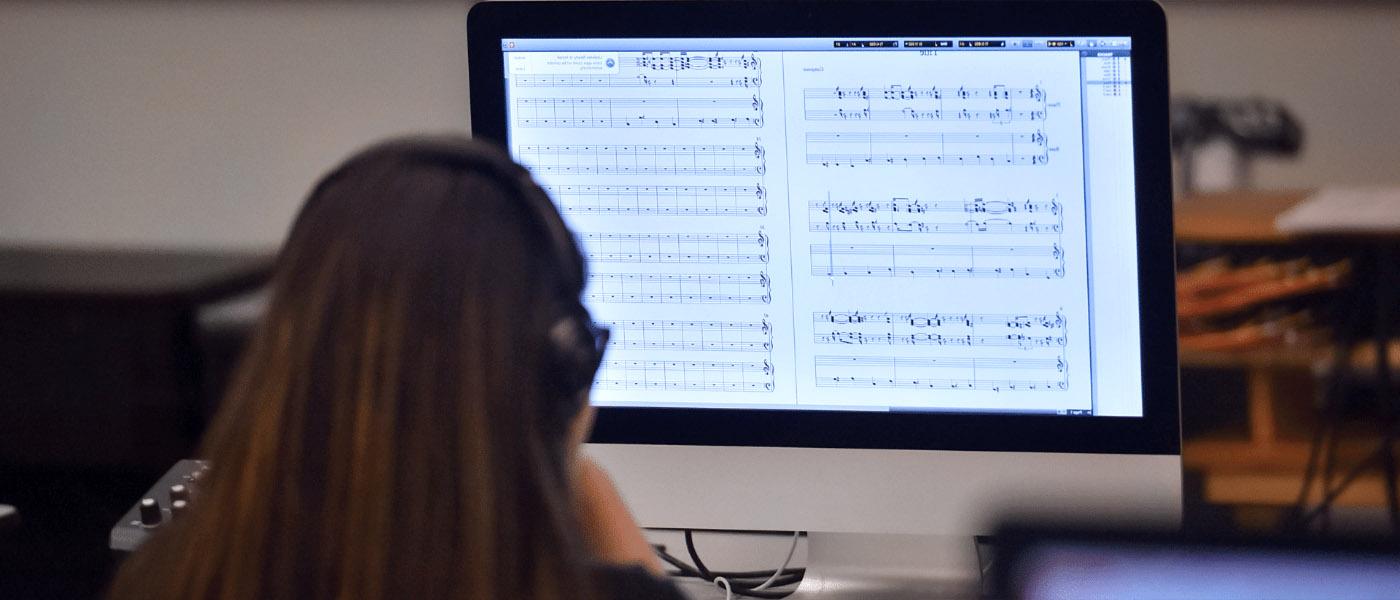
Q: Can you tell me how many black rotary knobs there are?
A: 3